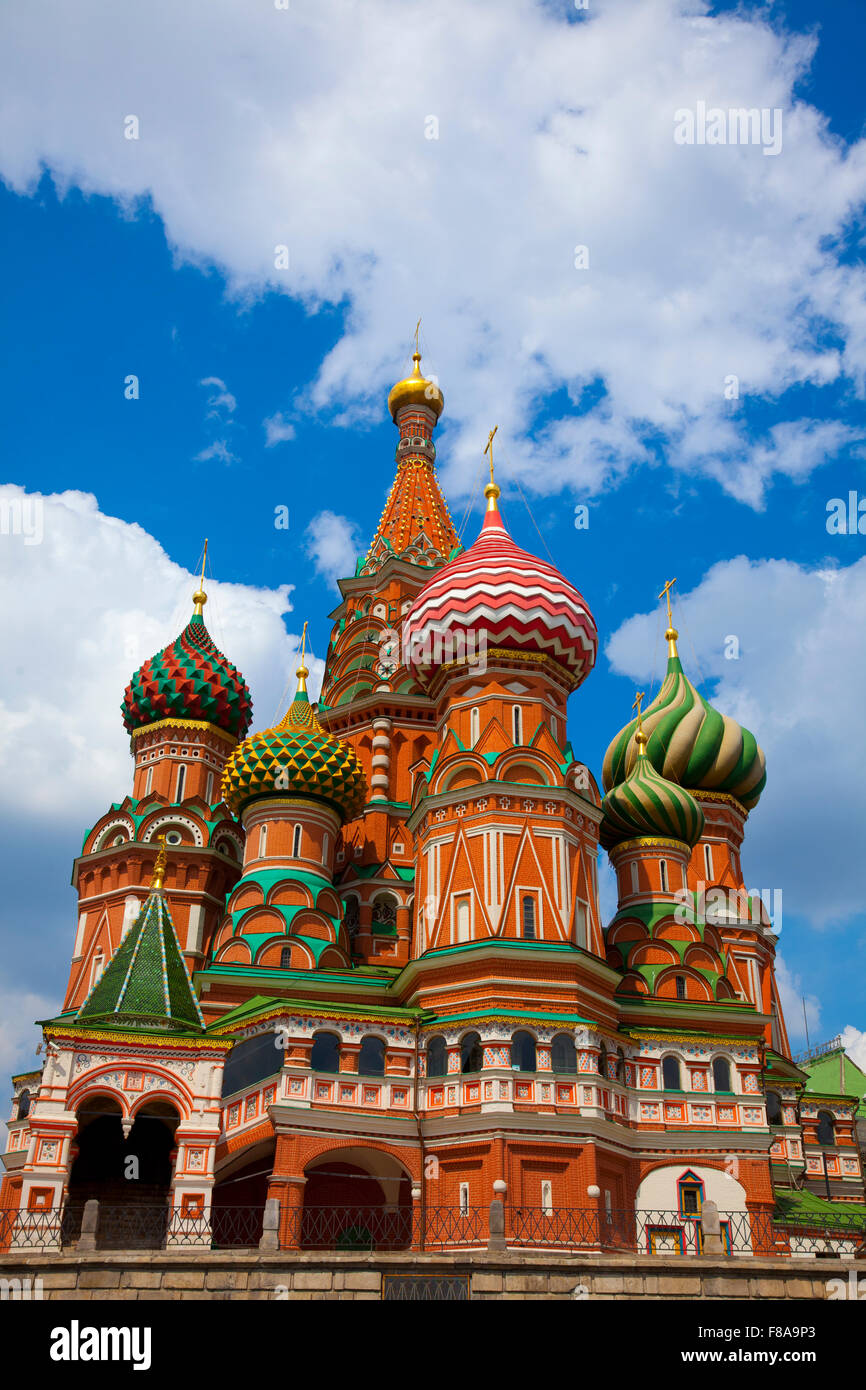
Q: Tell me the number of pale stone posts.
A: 4